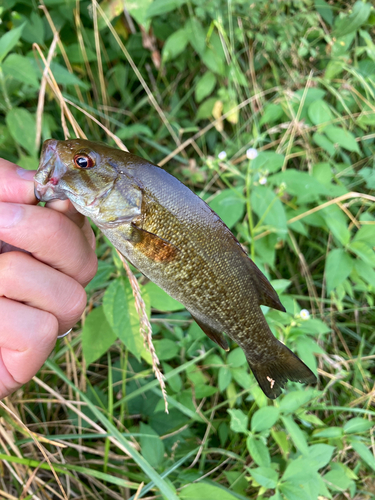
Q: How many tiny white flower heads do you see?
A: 4